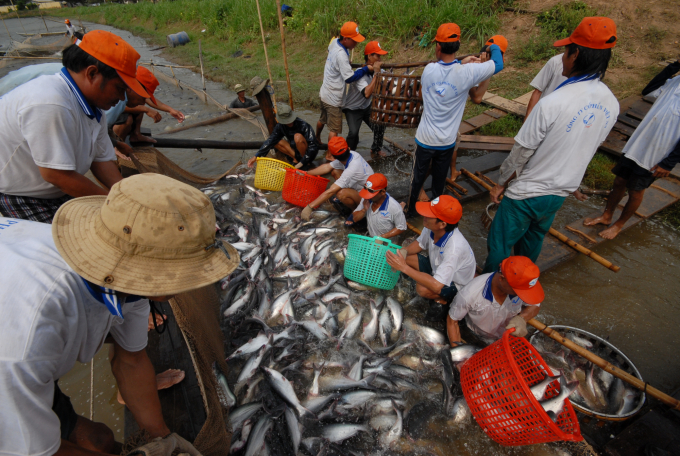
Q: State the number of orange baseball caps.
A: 12